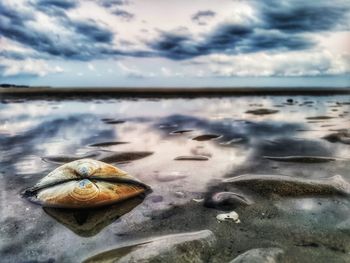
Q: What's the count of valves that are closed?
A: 2